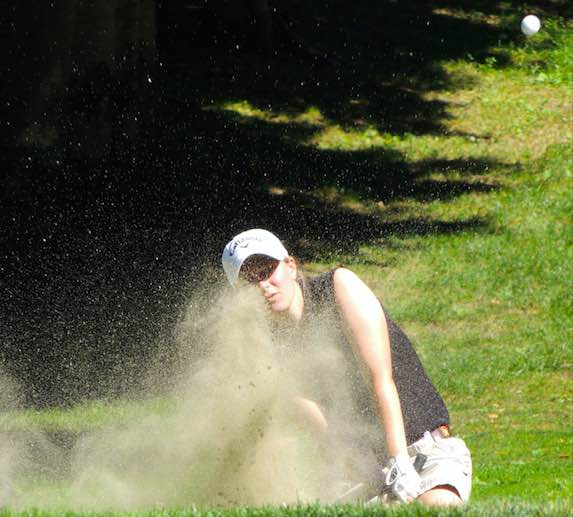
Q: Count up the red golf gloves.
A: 0